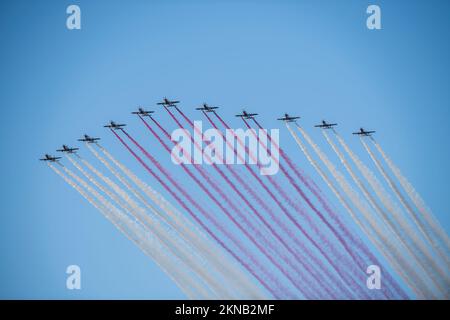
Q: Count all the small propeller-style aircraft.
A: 11